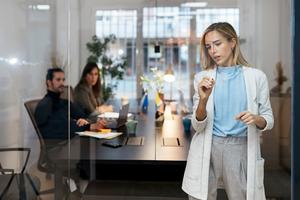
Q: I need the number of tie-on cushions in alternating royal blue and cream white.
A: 0